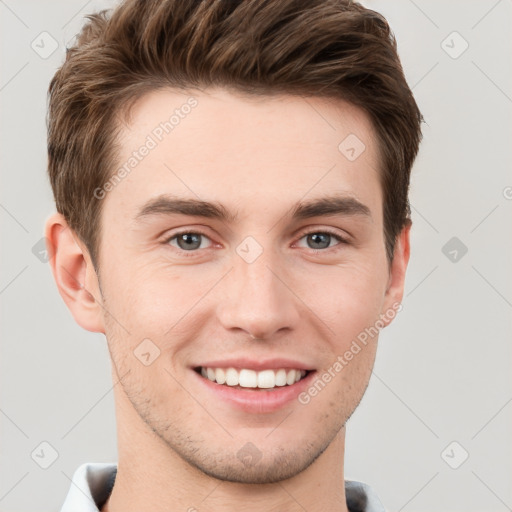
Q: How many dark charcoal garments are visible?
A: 0